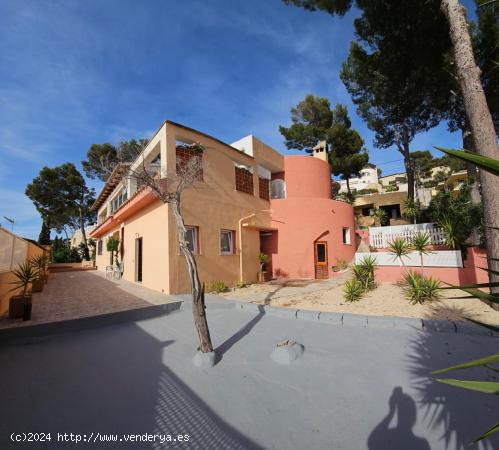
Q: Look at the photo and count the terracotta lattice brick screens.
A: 3